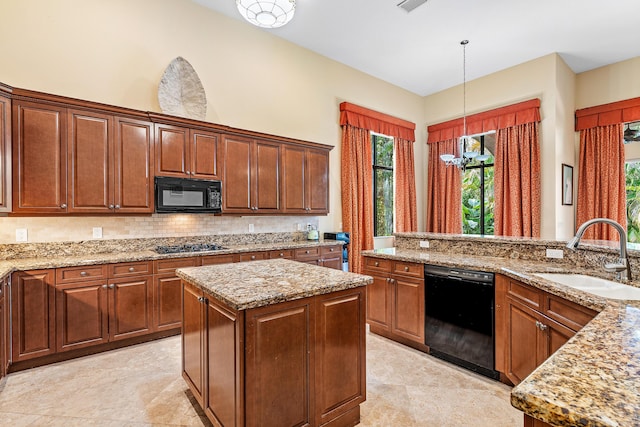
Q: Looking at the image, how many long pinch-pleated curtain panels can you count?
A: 5